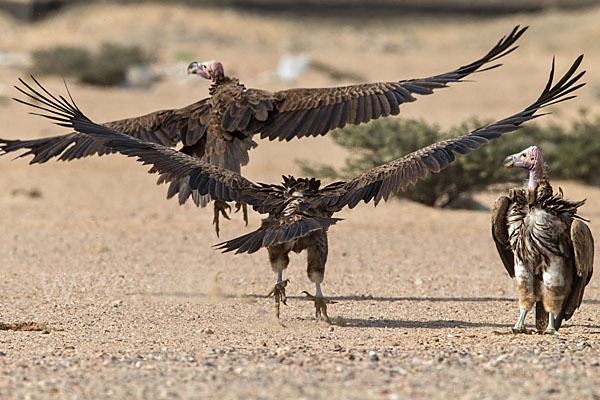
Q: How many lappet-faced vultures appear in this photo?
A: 3